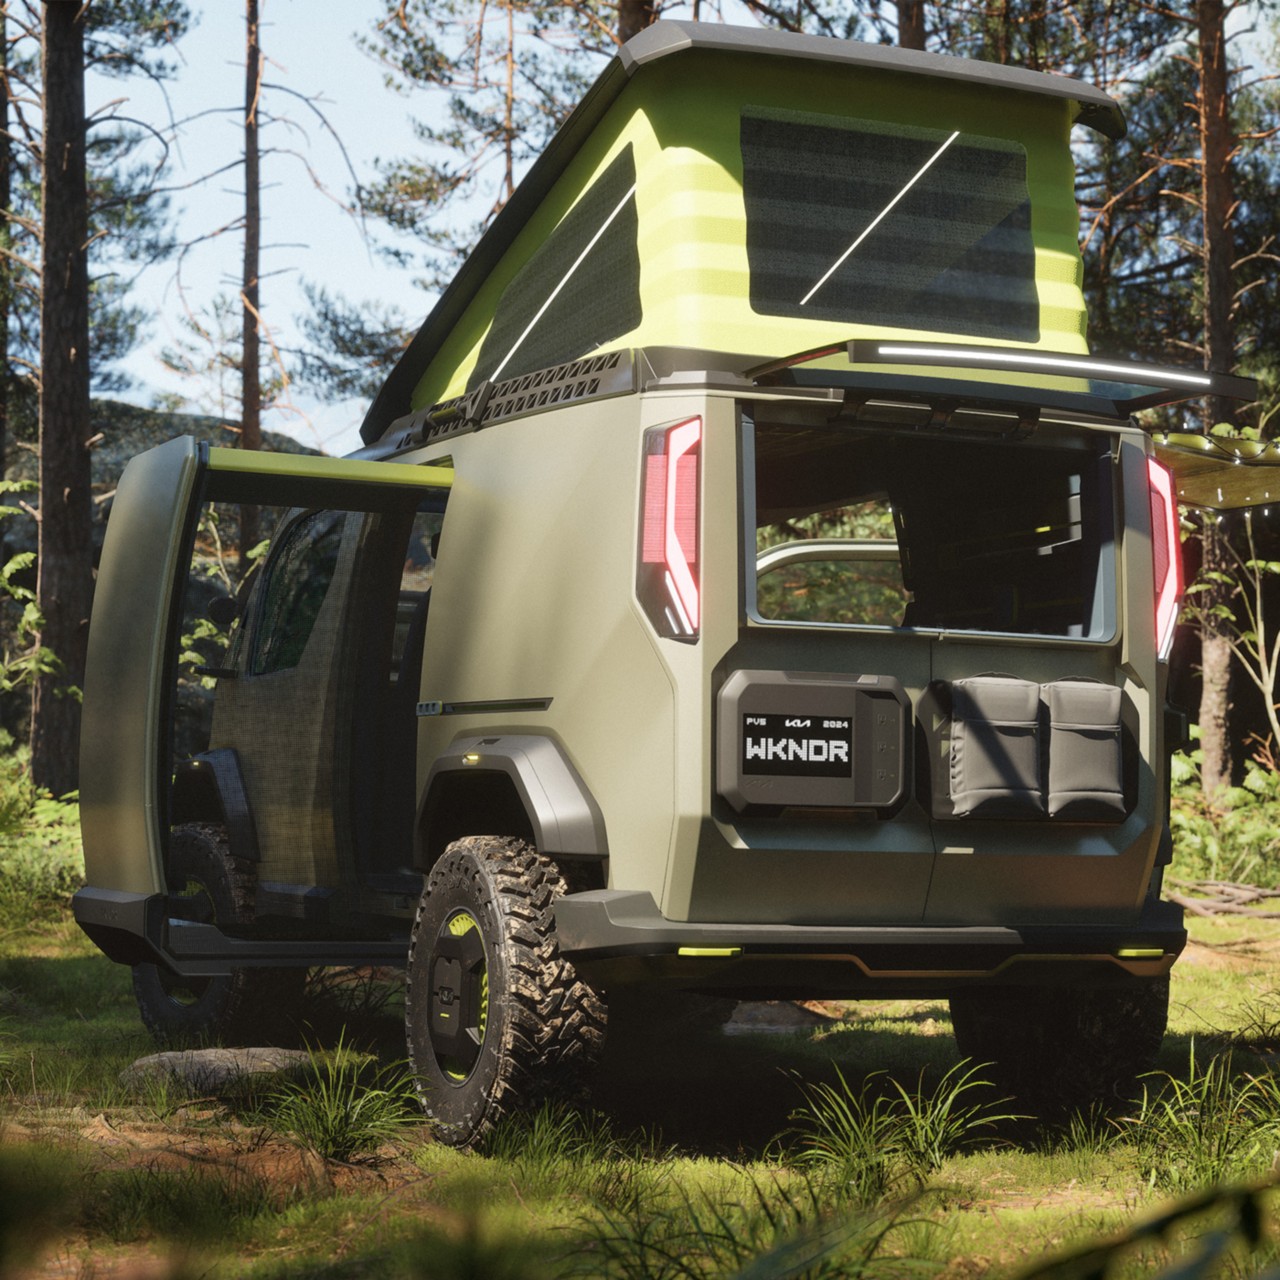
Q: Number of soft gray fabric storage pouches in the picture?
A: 2